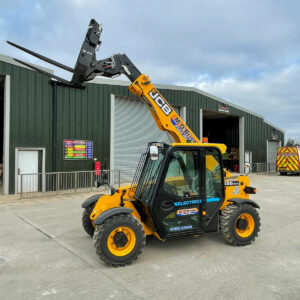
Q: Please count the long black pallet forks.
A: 2